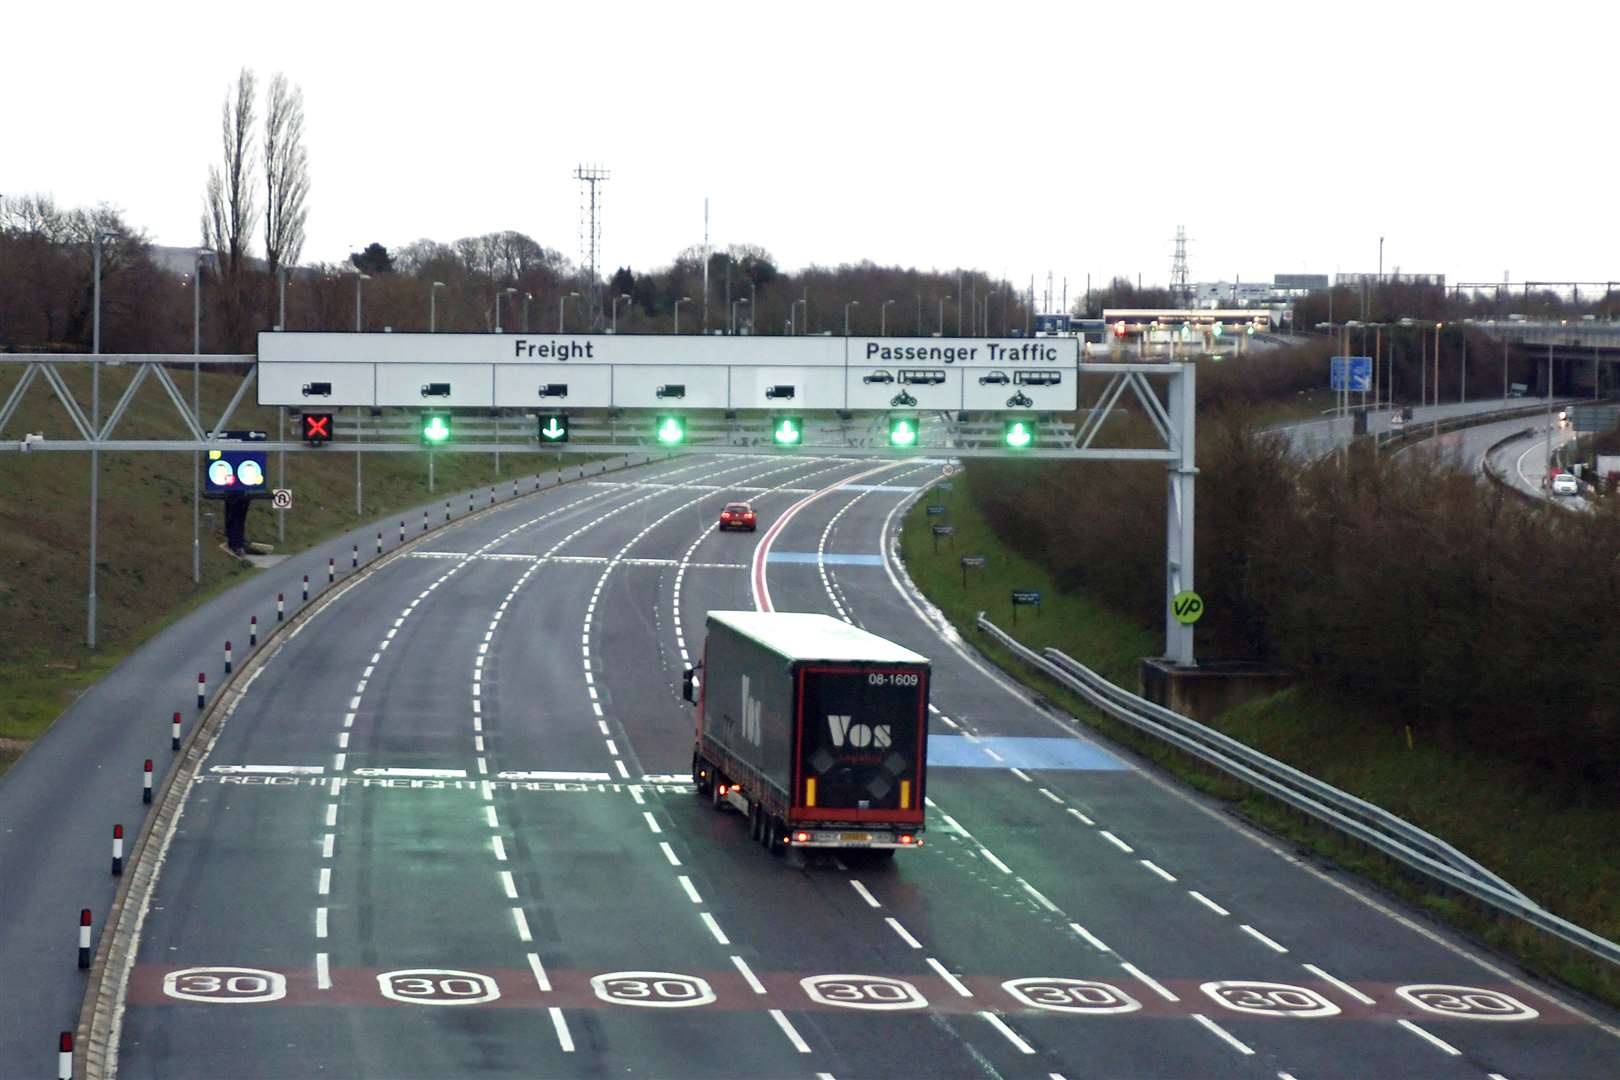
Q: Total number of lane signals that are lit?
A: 7